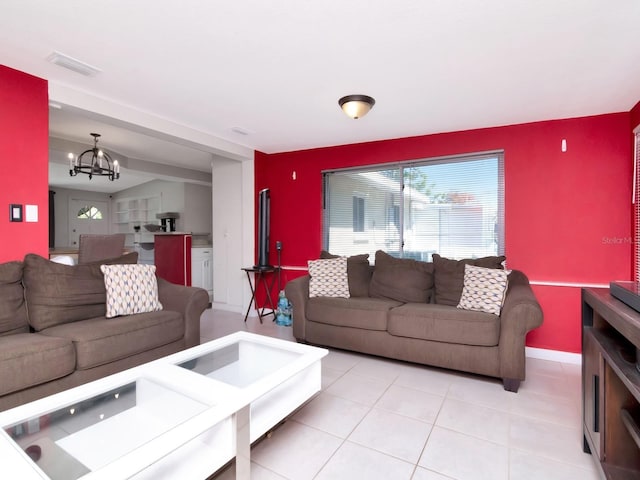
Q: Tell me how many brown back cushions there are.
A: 5